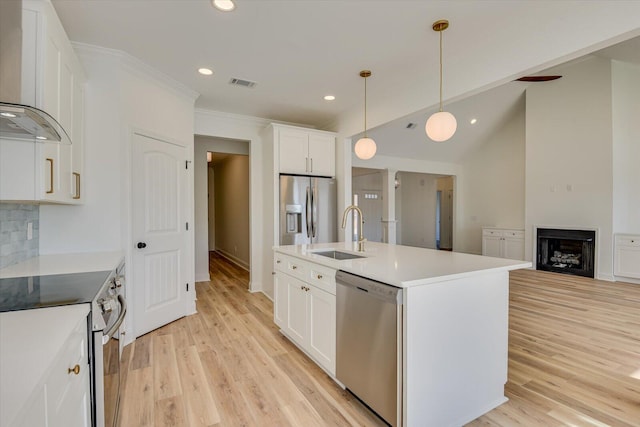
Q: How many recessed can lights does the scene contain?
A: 4